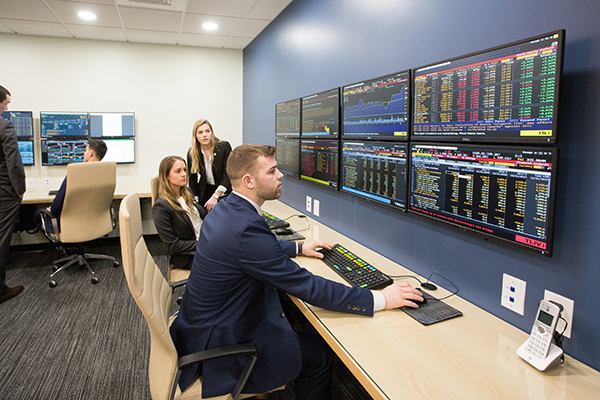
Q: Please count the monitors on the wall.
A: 14